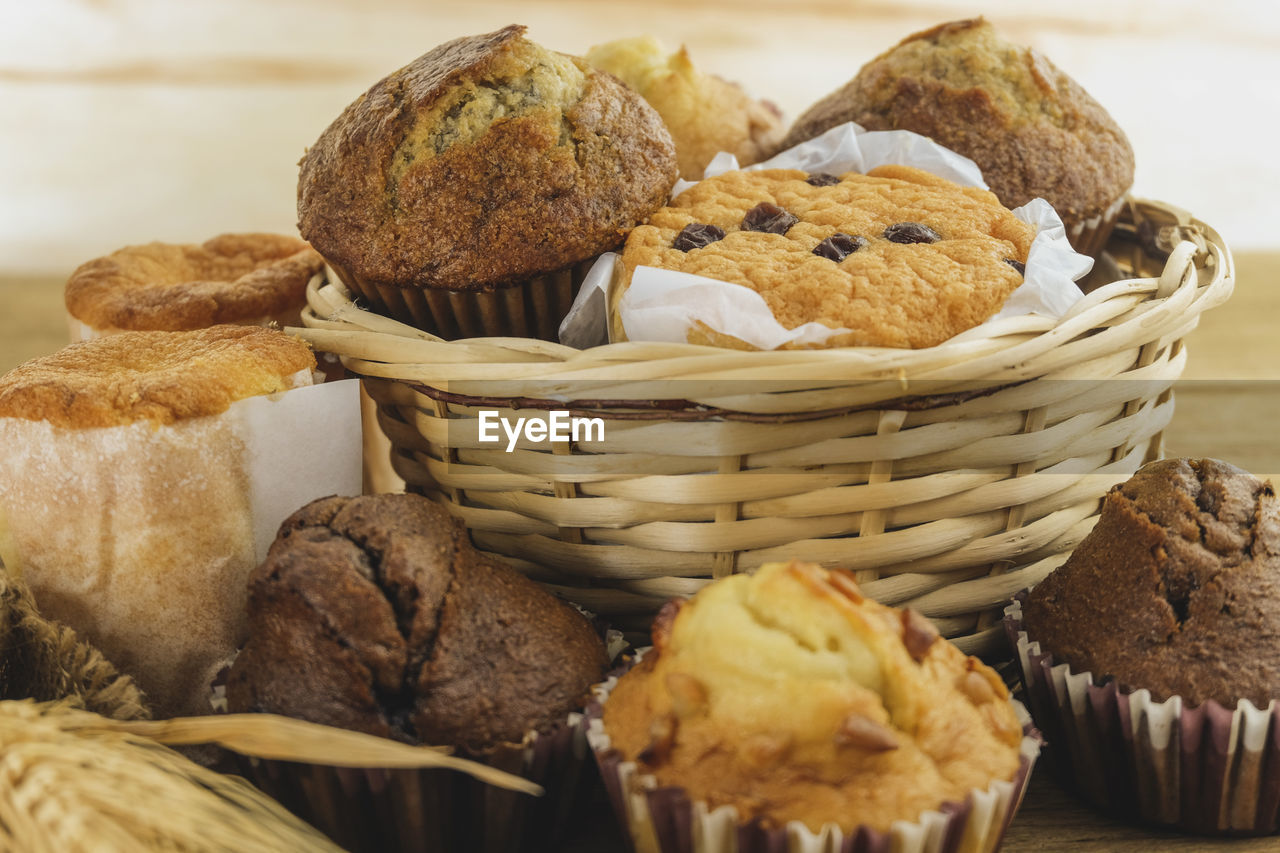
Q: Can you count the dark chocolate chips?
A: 6